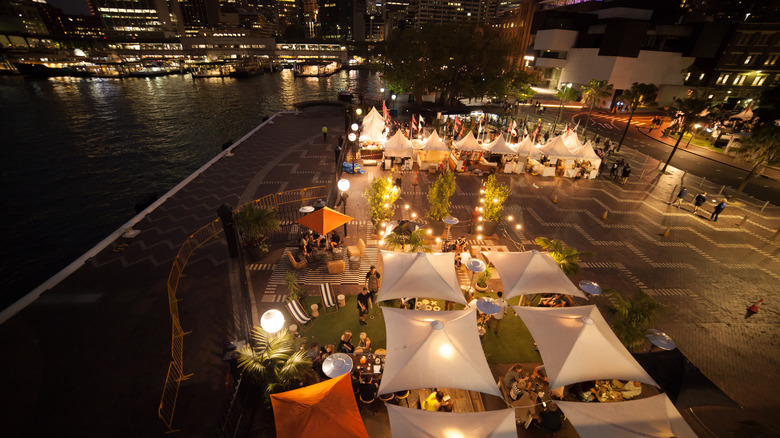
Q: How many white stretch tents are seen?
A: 6